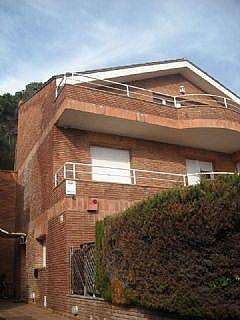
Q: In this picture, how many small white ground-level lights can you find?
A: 3